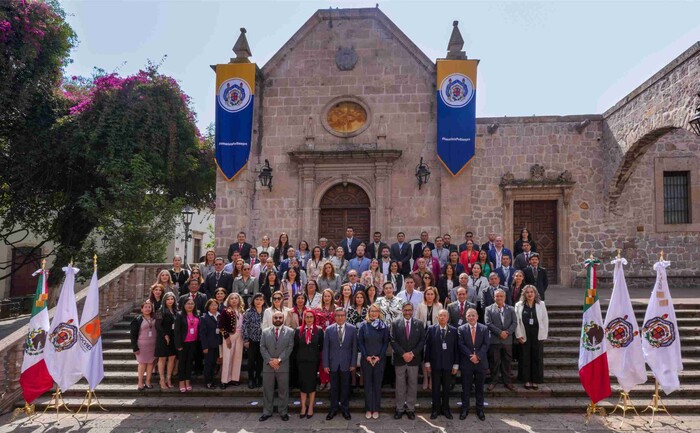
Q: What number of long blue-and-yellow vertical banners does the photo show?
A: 2